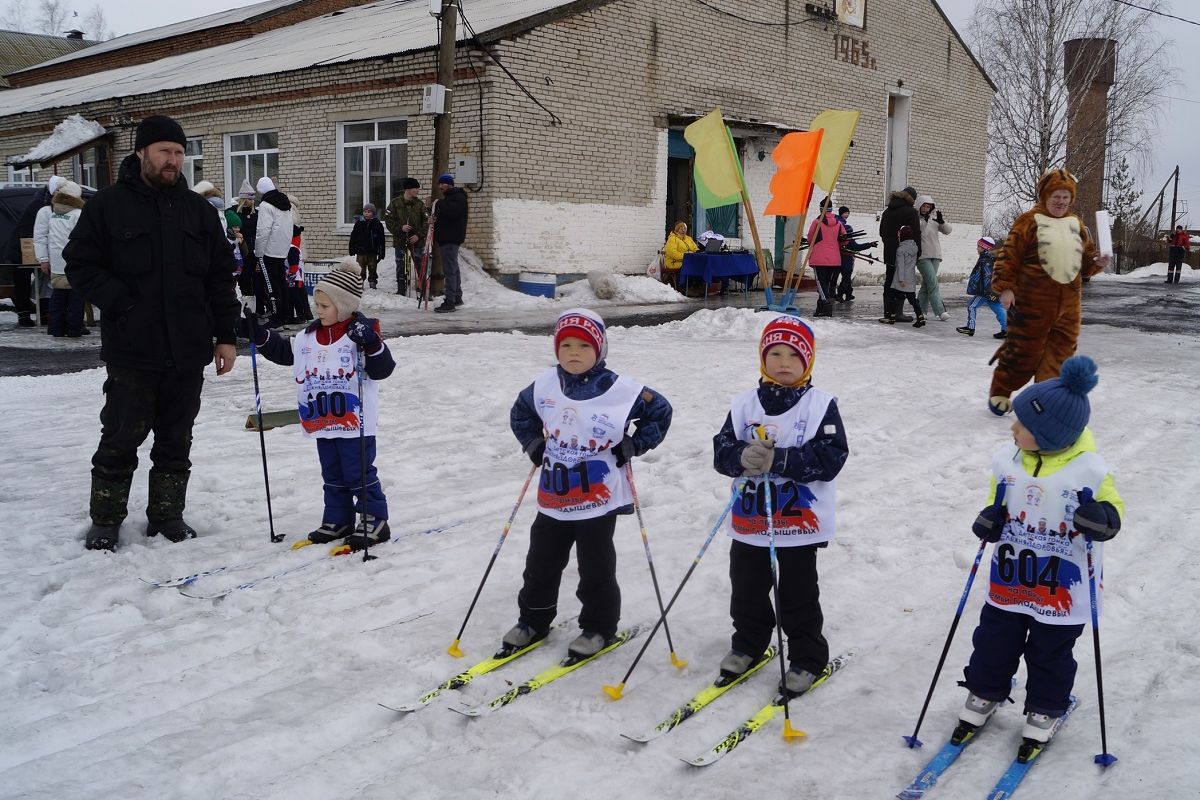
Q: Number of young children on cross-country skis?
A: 4